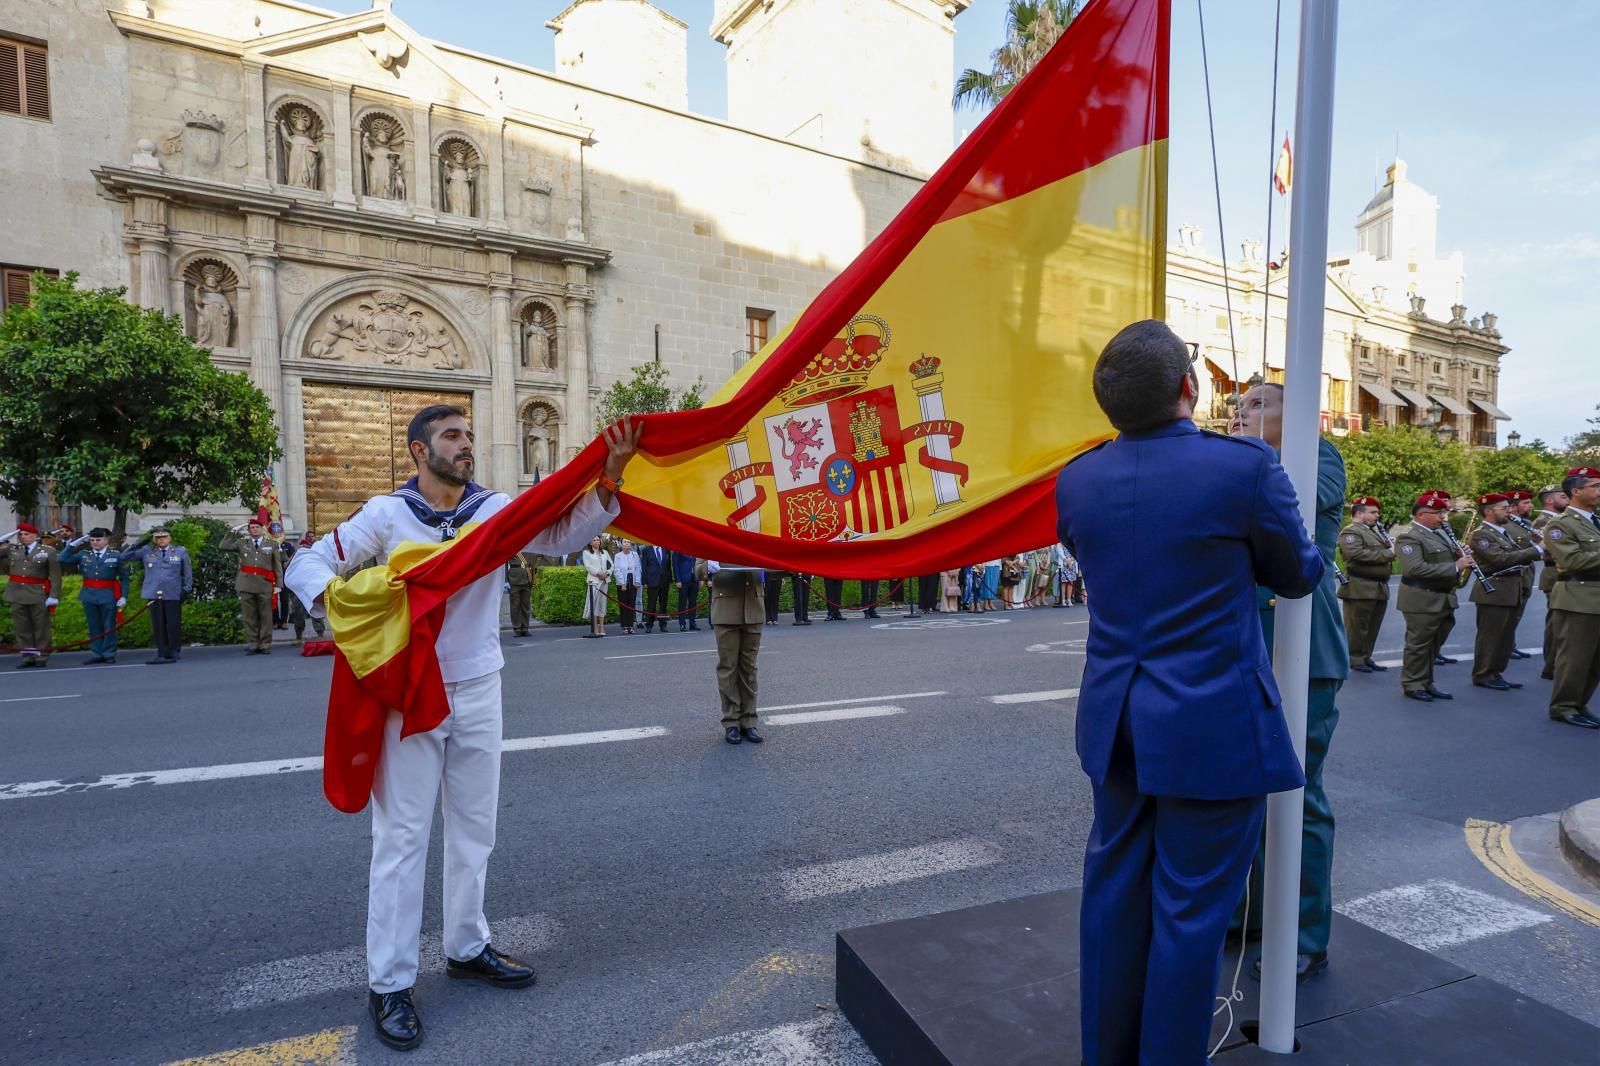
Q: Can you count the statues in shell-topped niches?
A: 6